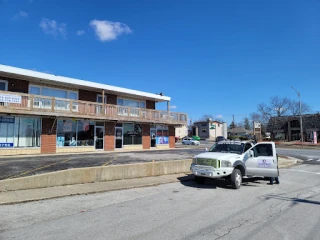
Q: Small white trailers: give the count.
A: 0